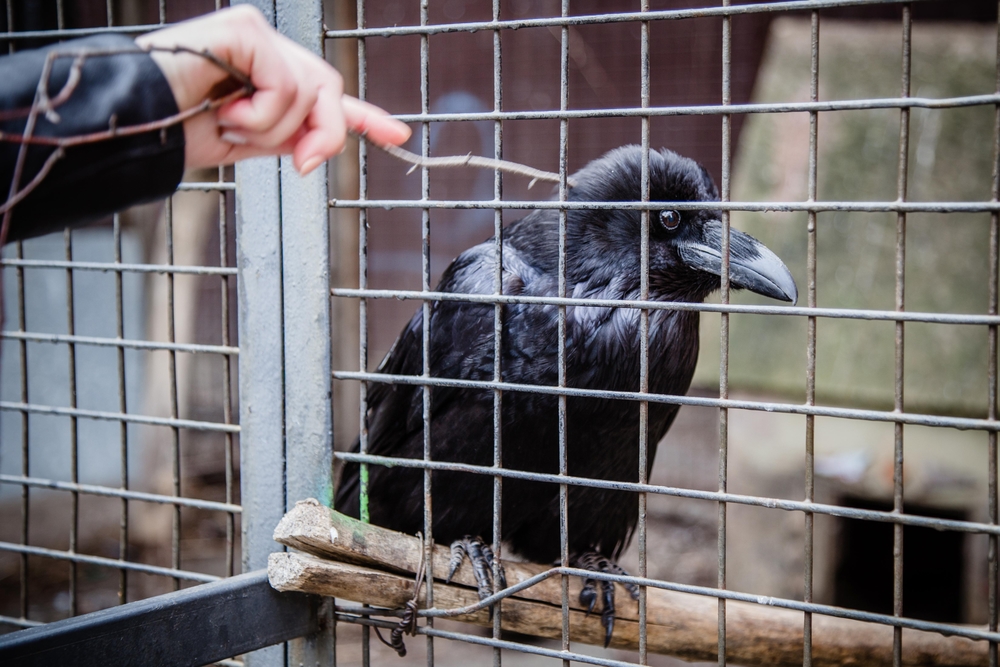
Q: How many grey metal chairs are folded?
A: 0